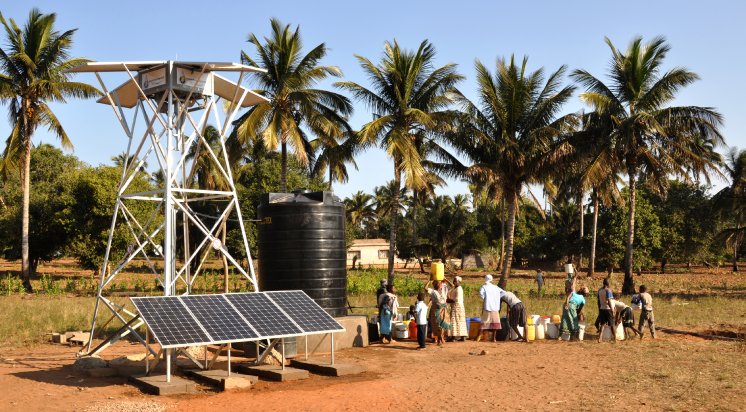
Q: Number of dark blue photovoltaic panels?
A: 4